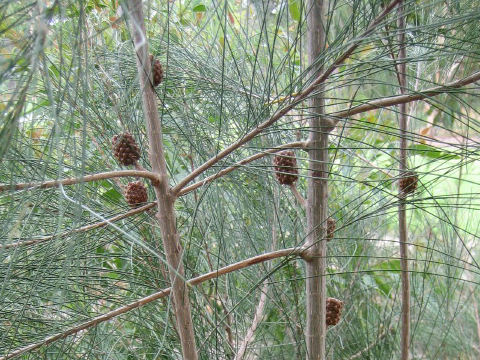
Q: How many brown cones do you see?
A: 7